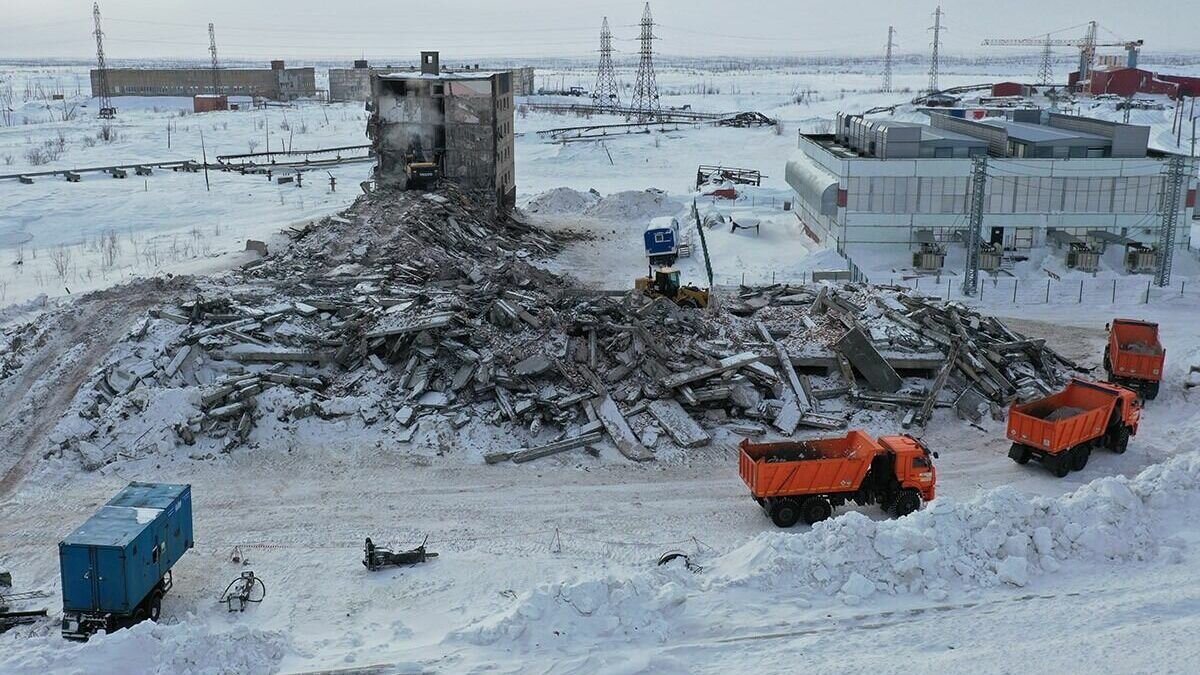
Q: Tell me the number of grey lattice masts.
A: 9